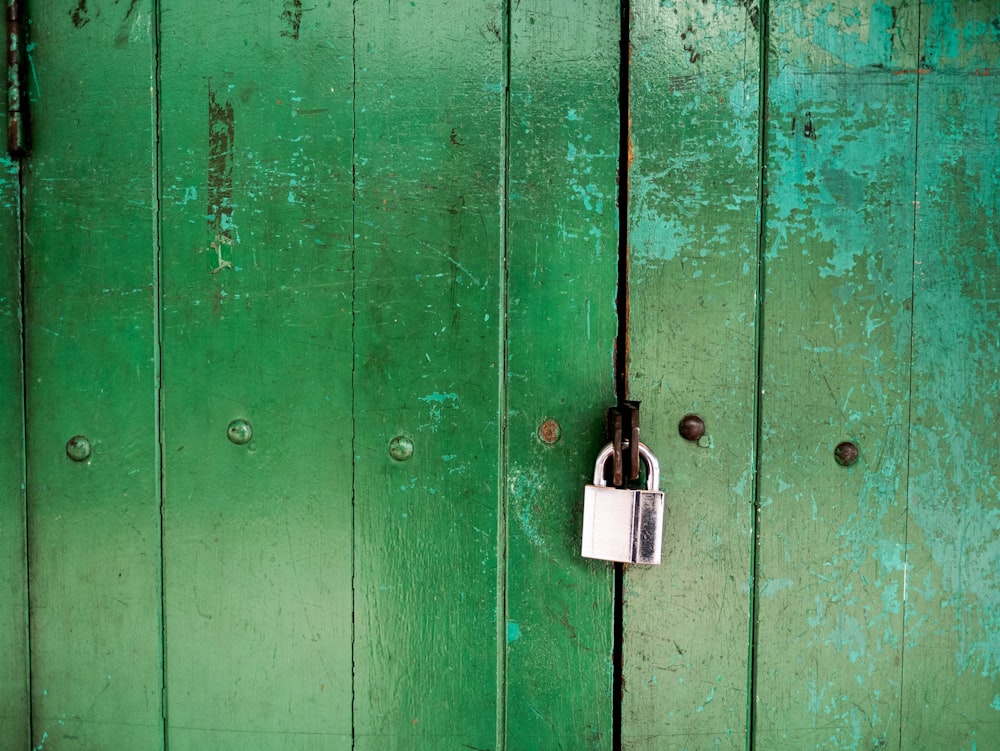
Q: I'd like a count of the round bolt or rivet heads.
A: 6